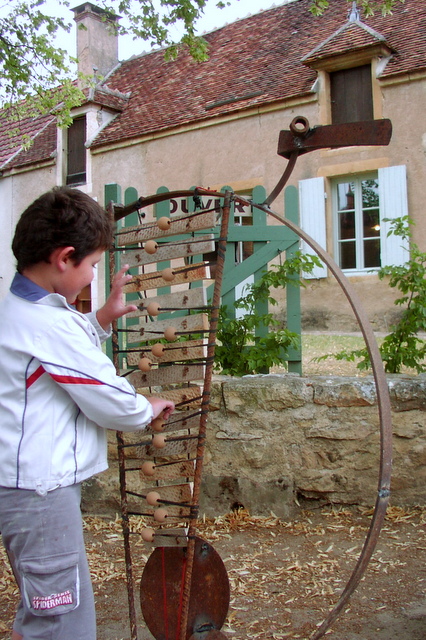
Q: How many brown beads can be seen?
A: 13